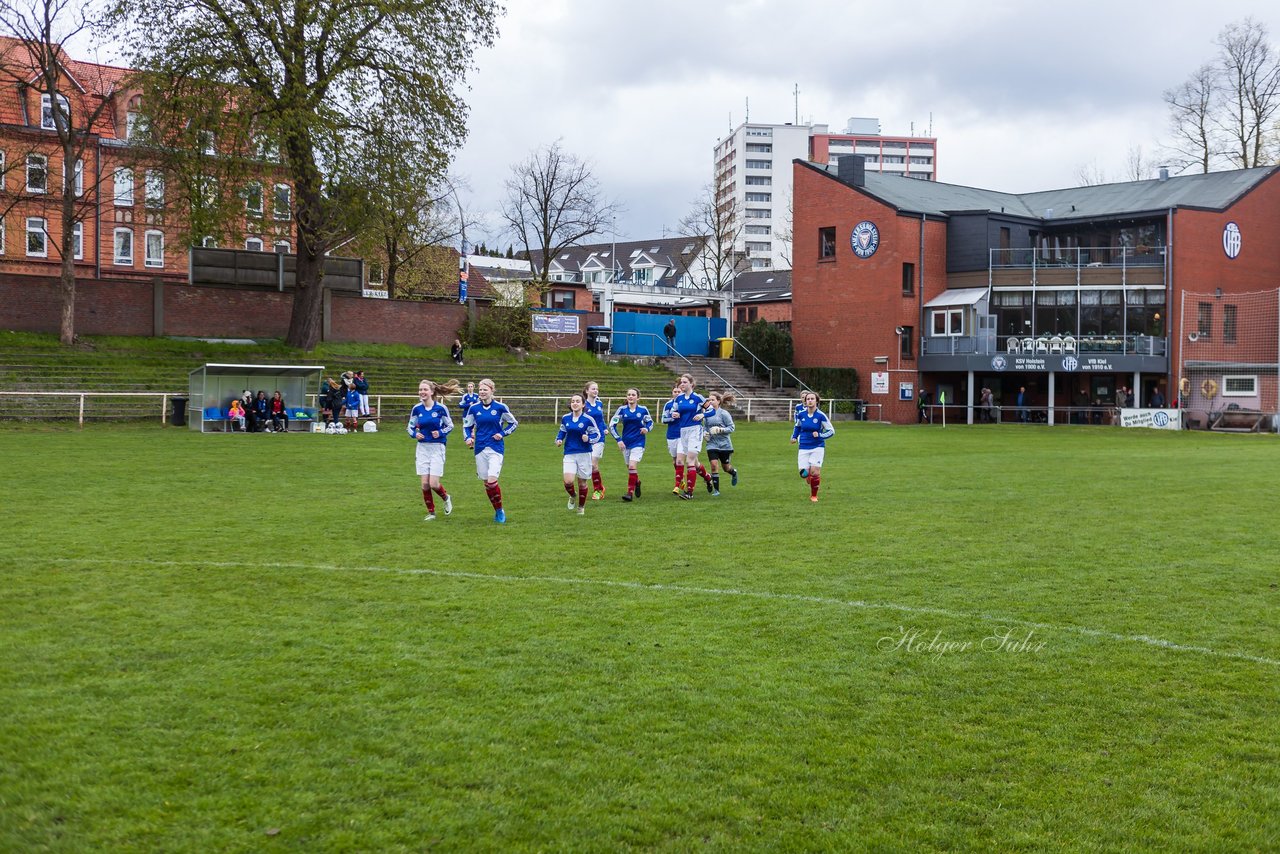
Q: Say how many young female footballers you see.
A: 11